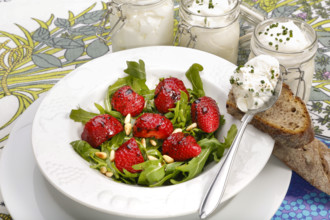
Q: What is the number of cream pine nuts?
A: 12